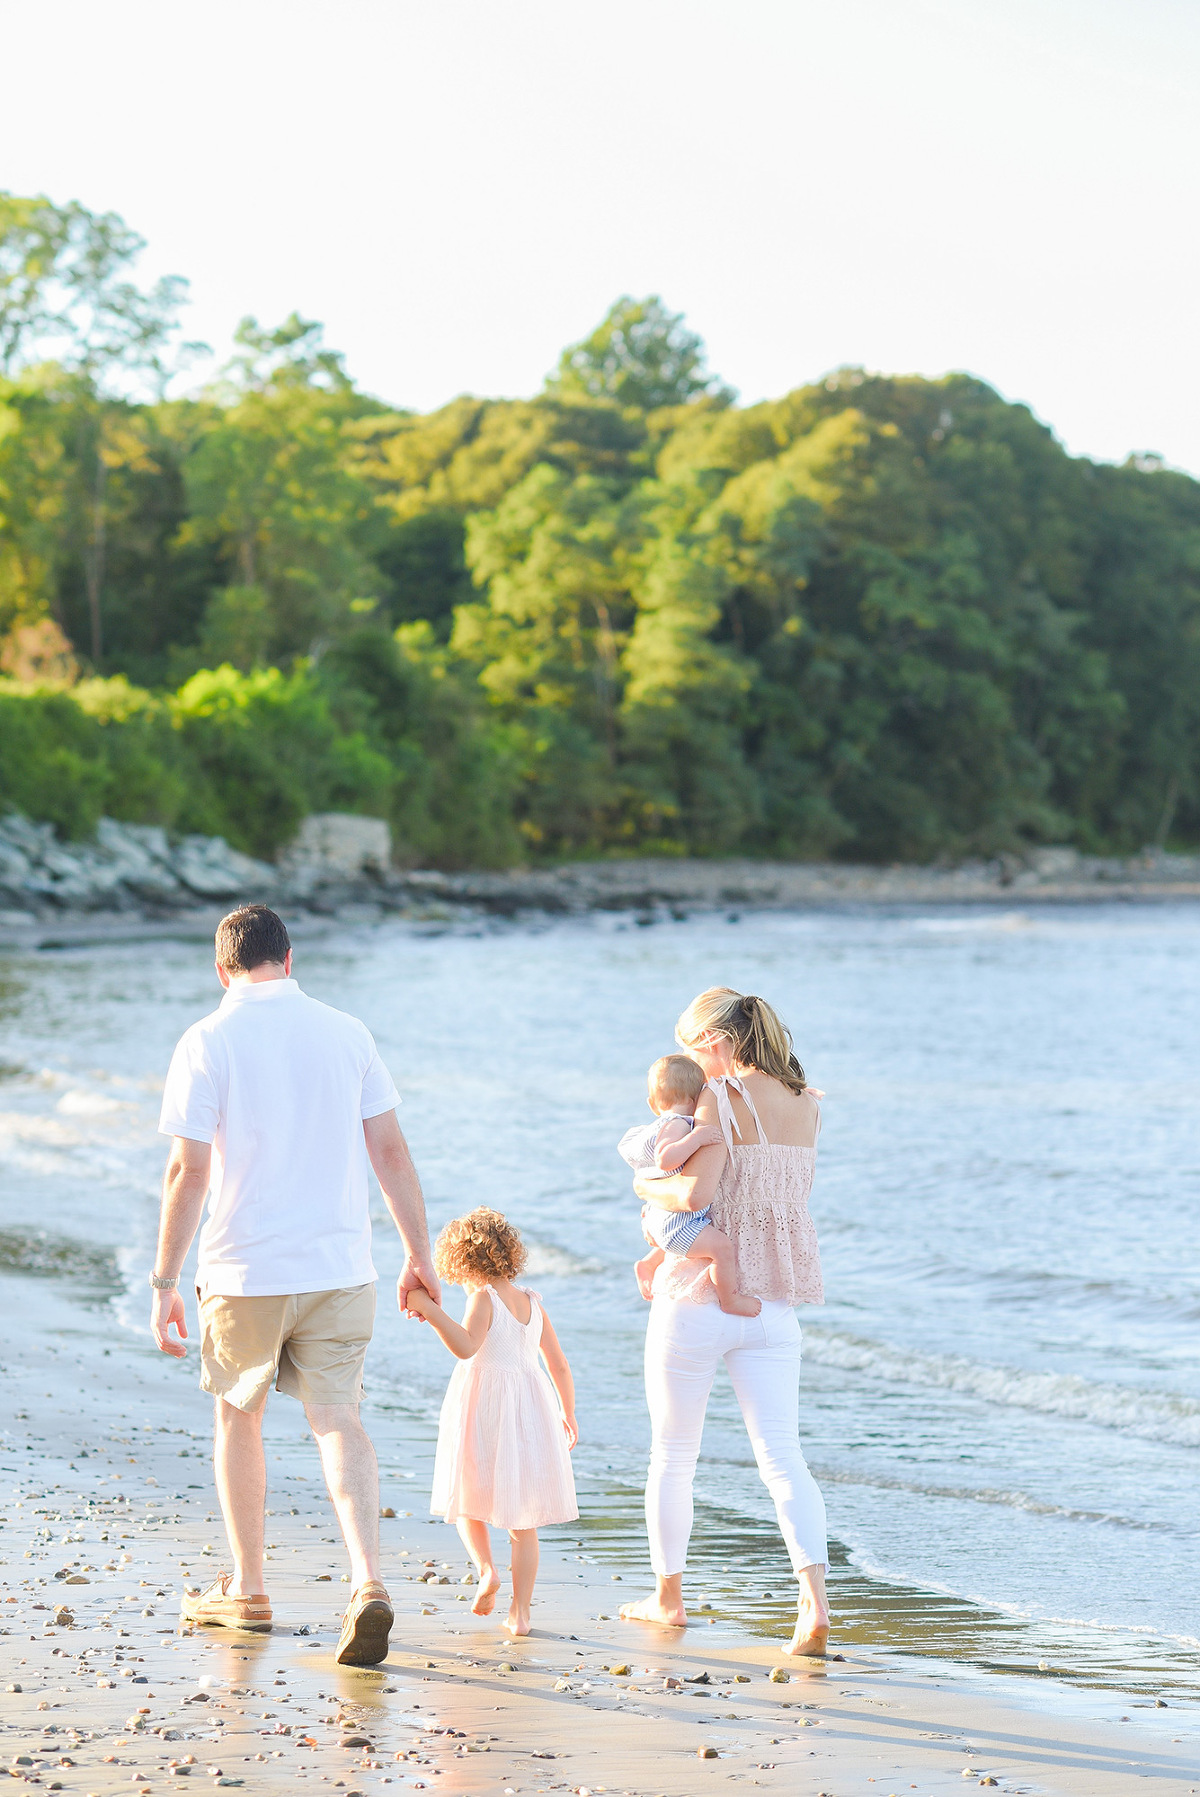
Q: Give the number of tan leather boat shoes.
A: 2